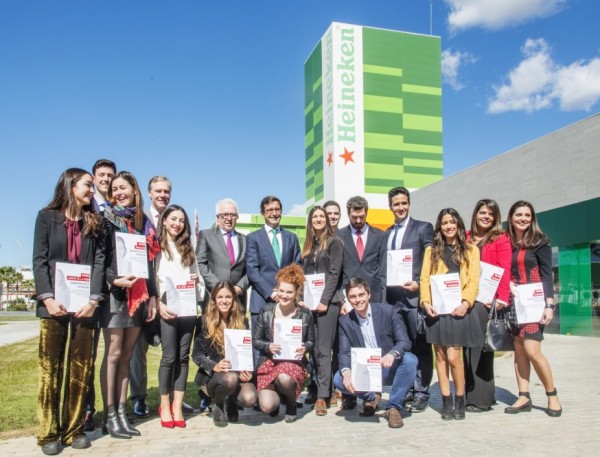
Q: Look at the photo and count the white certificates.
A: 11